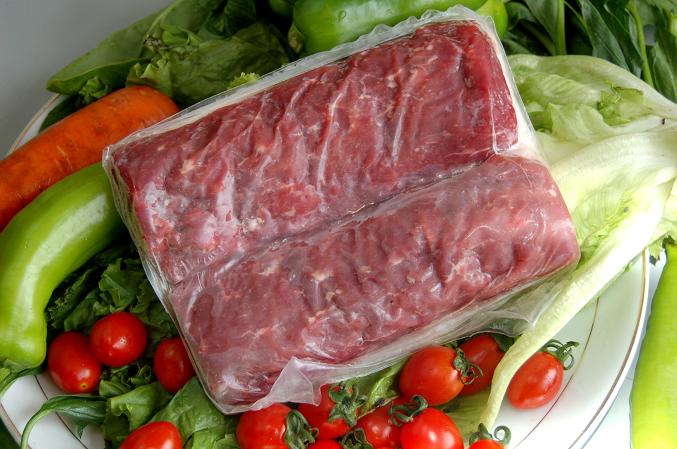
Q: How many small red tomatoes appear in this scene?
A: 13